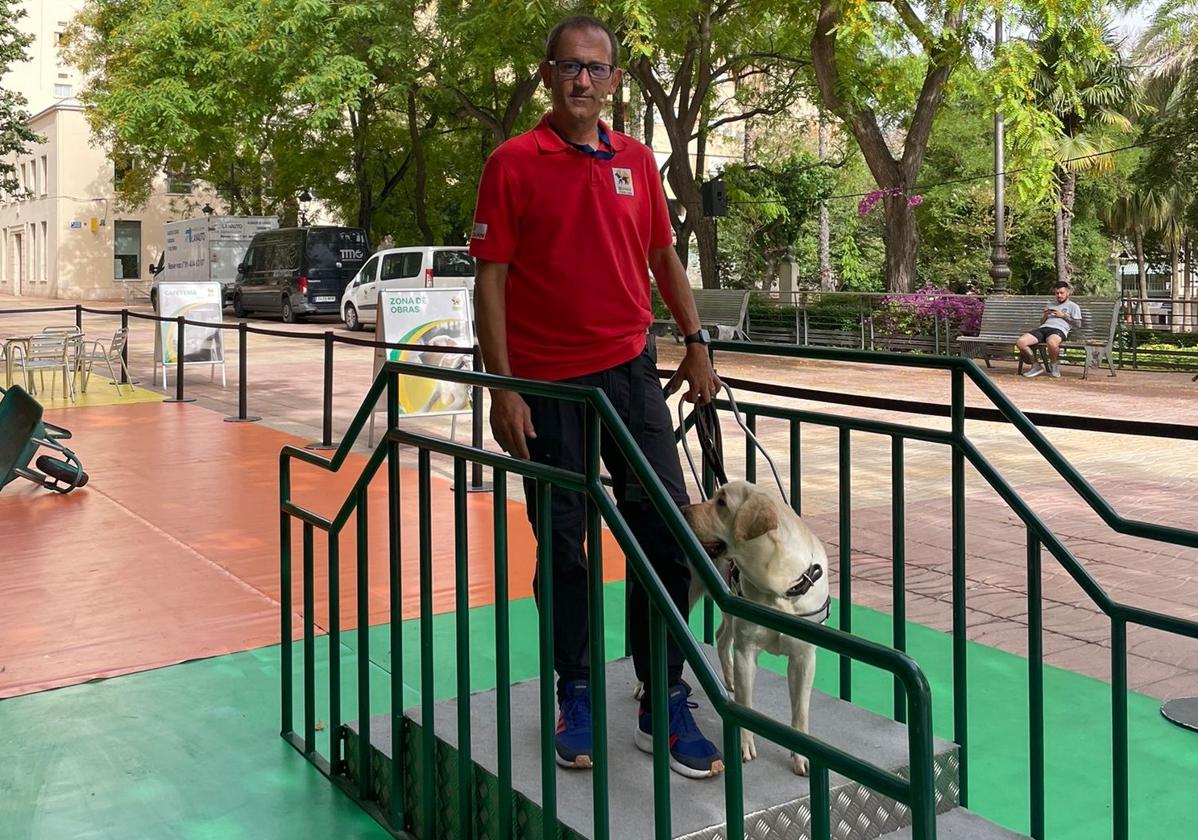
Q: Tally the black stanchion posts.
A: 6